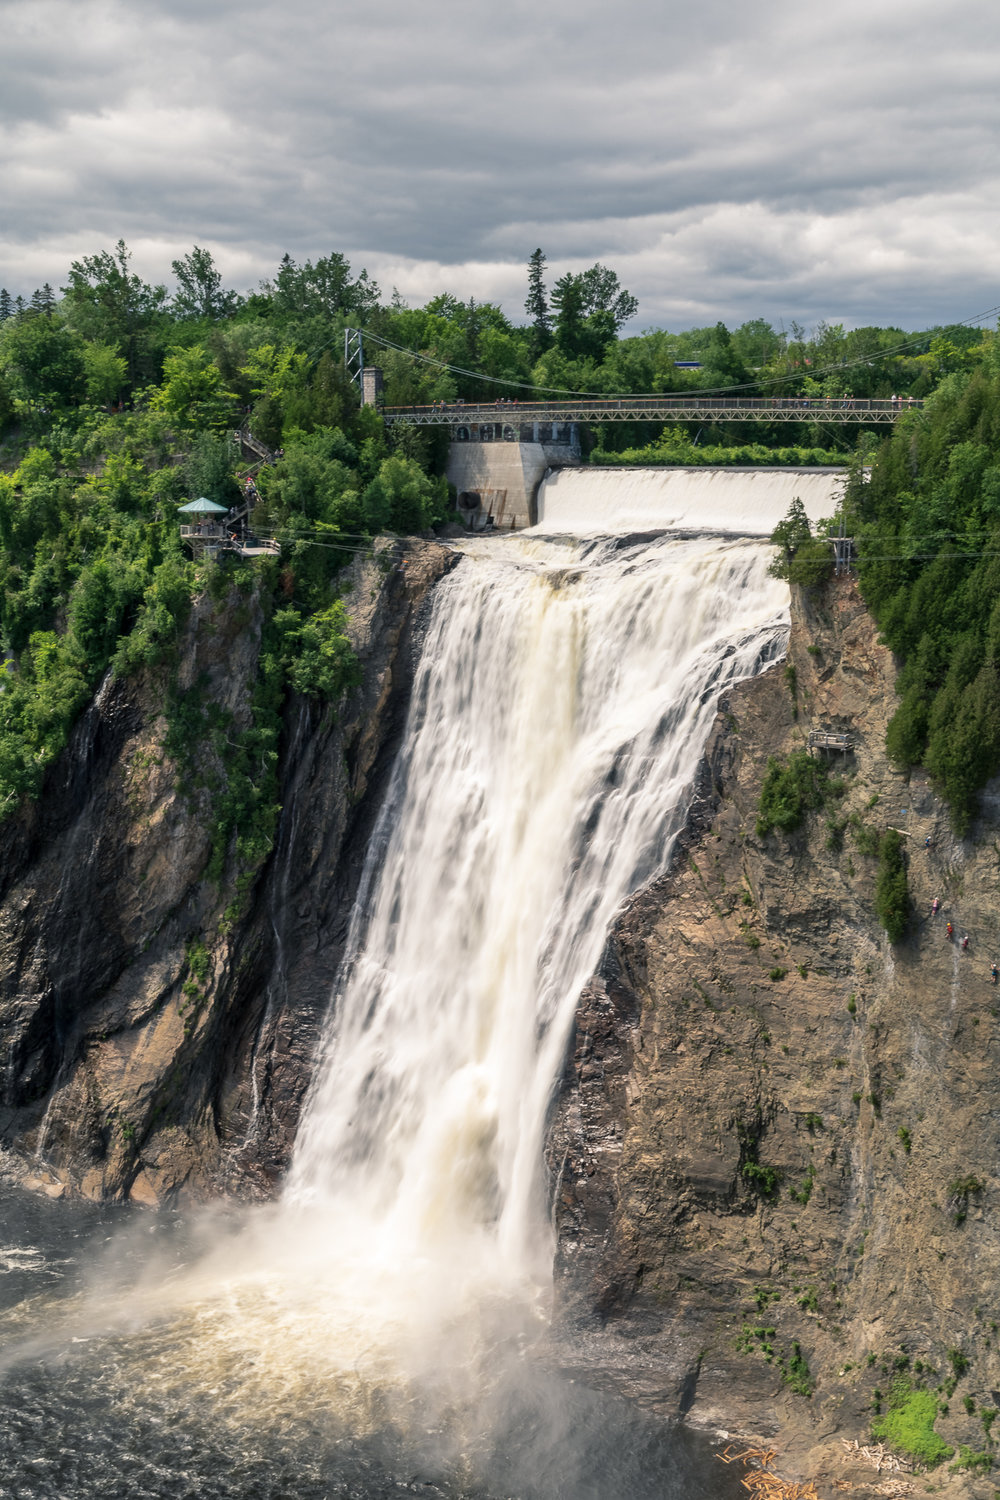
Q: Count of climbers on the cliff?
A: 5